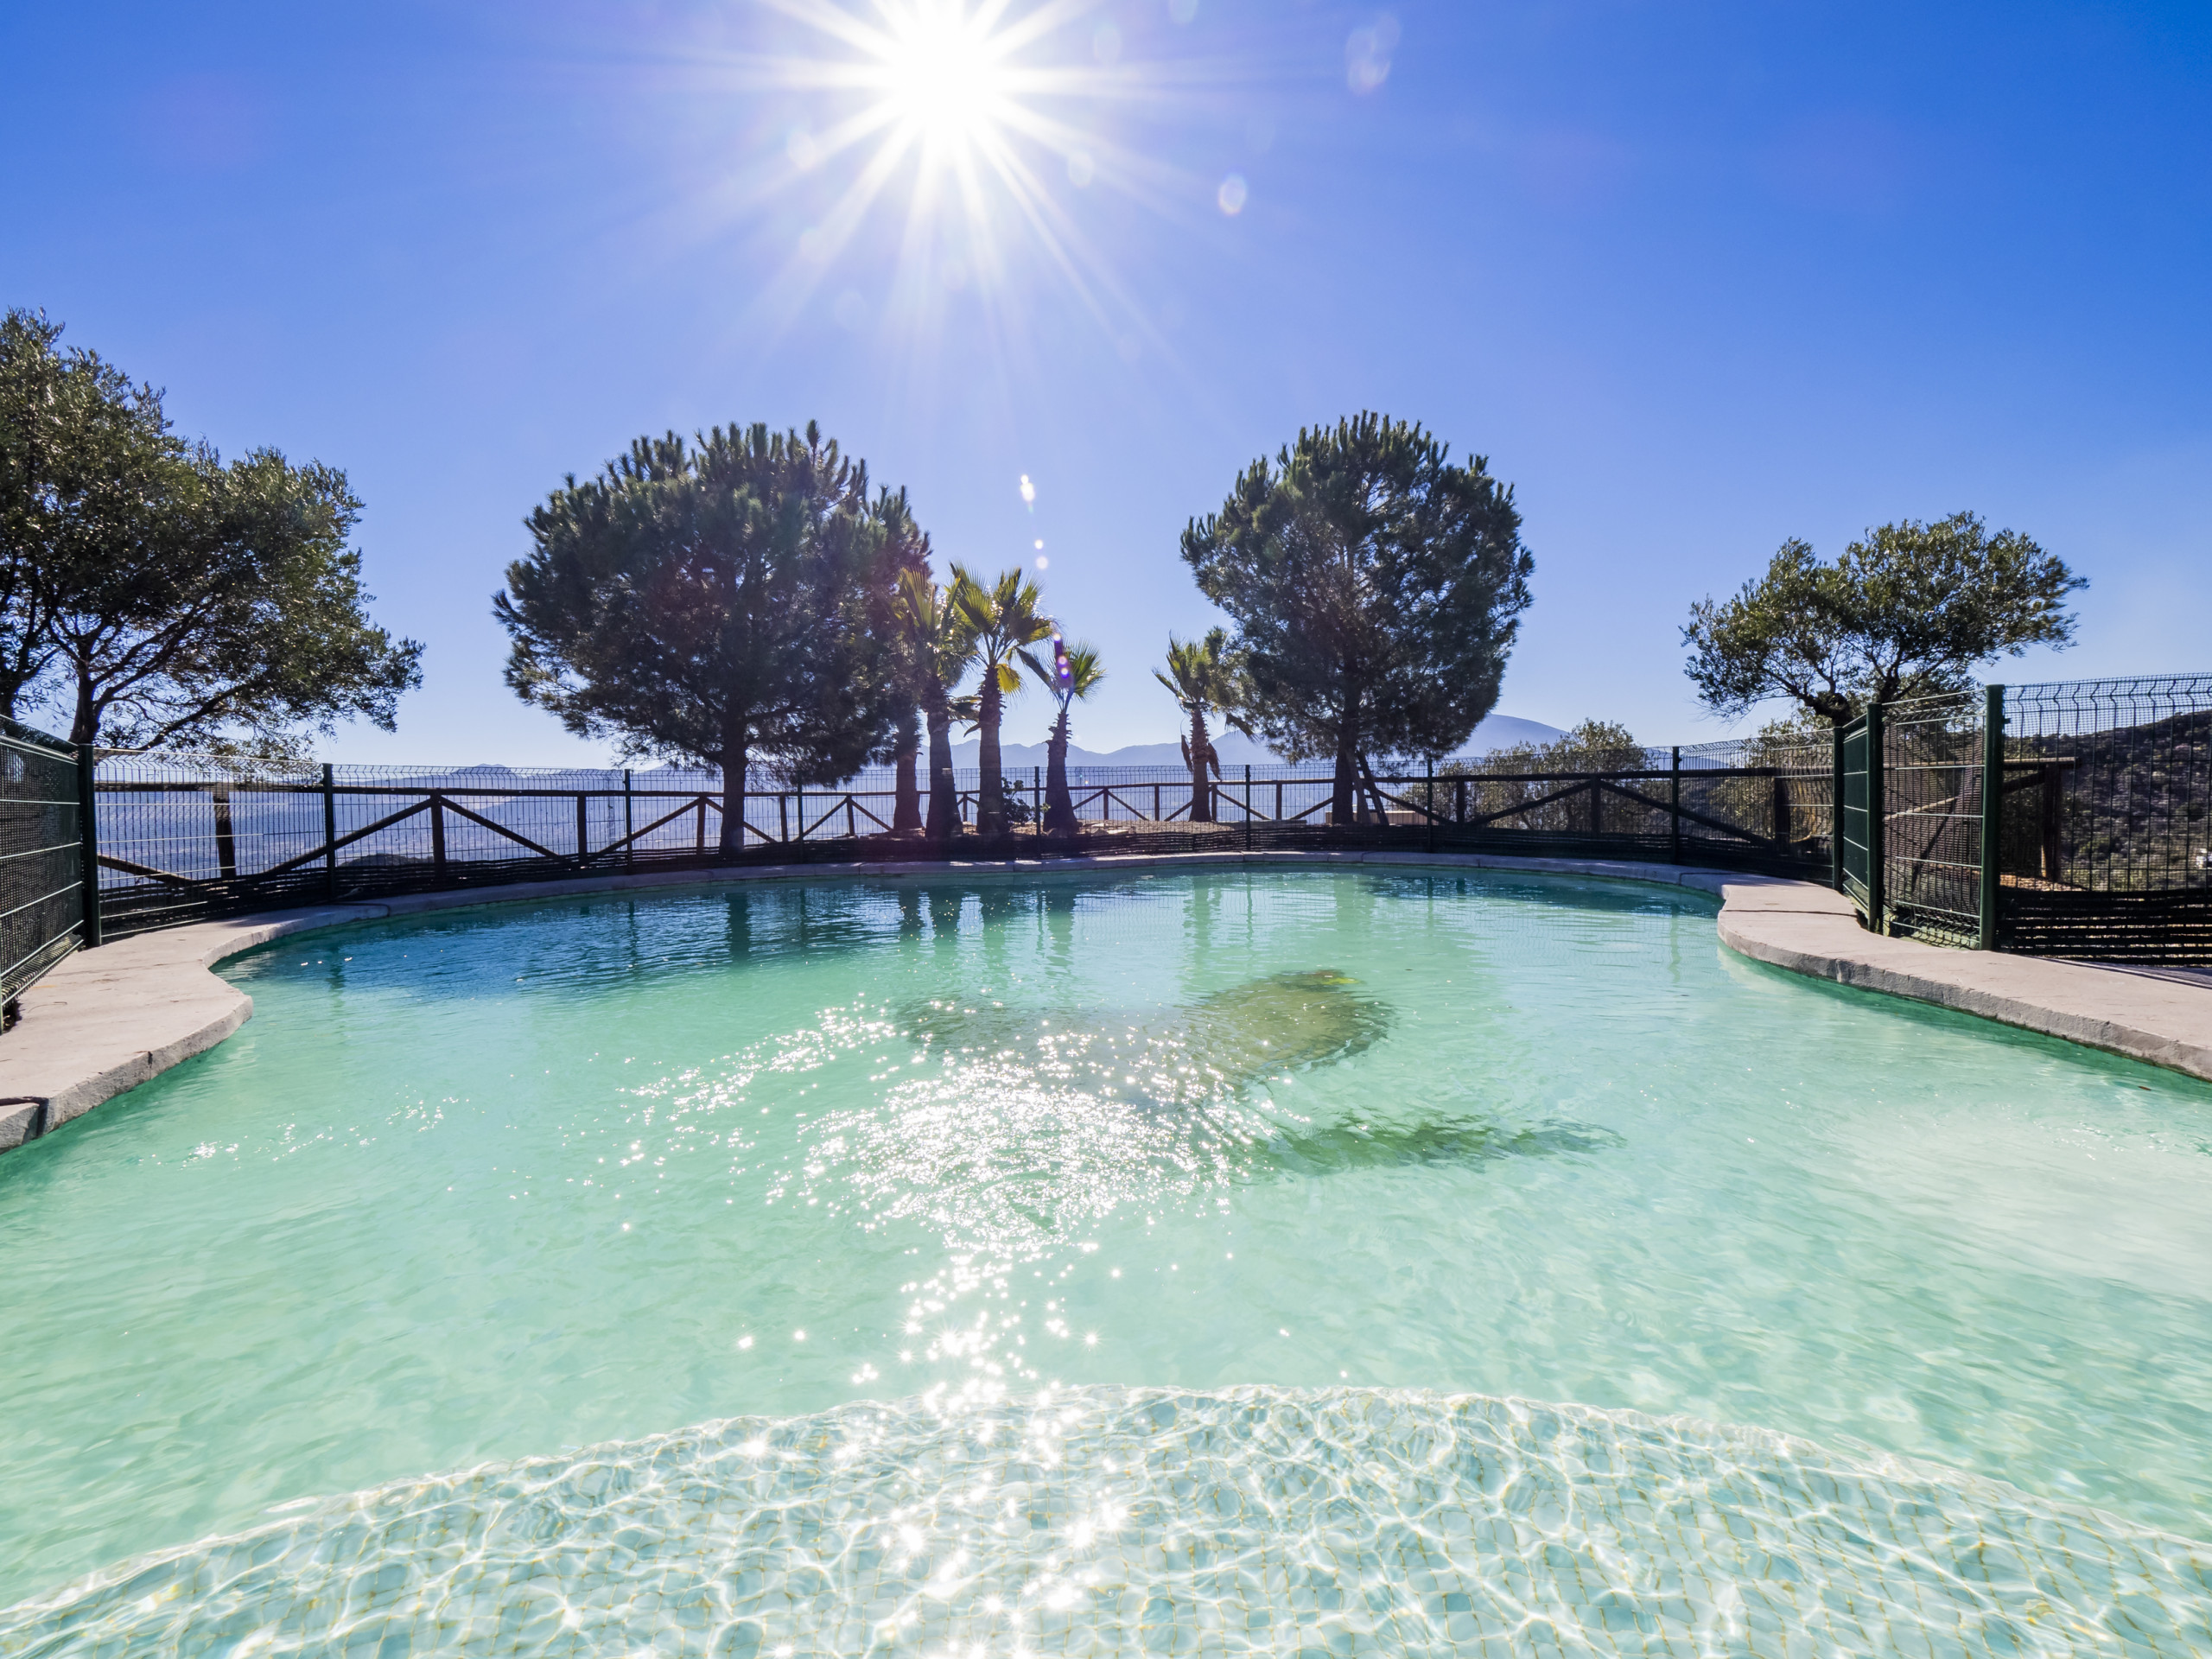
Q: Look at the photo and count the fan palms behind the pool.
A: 5